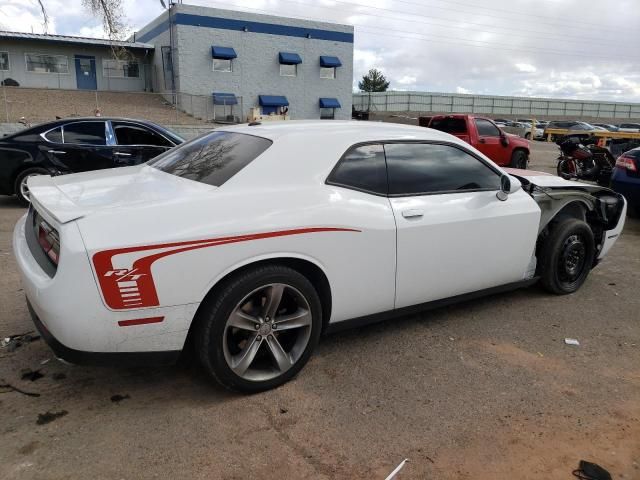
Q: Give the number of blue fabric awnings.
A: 6